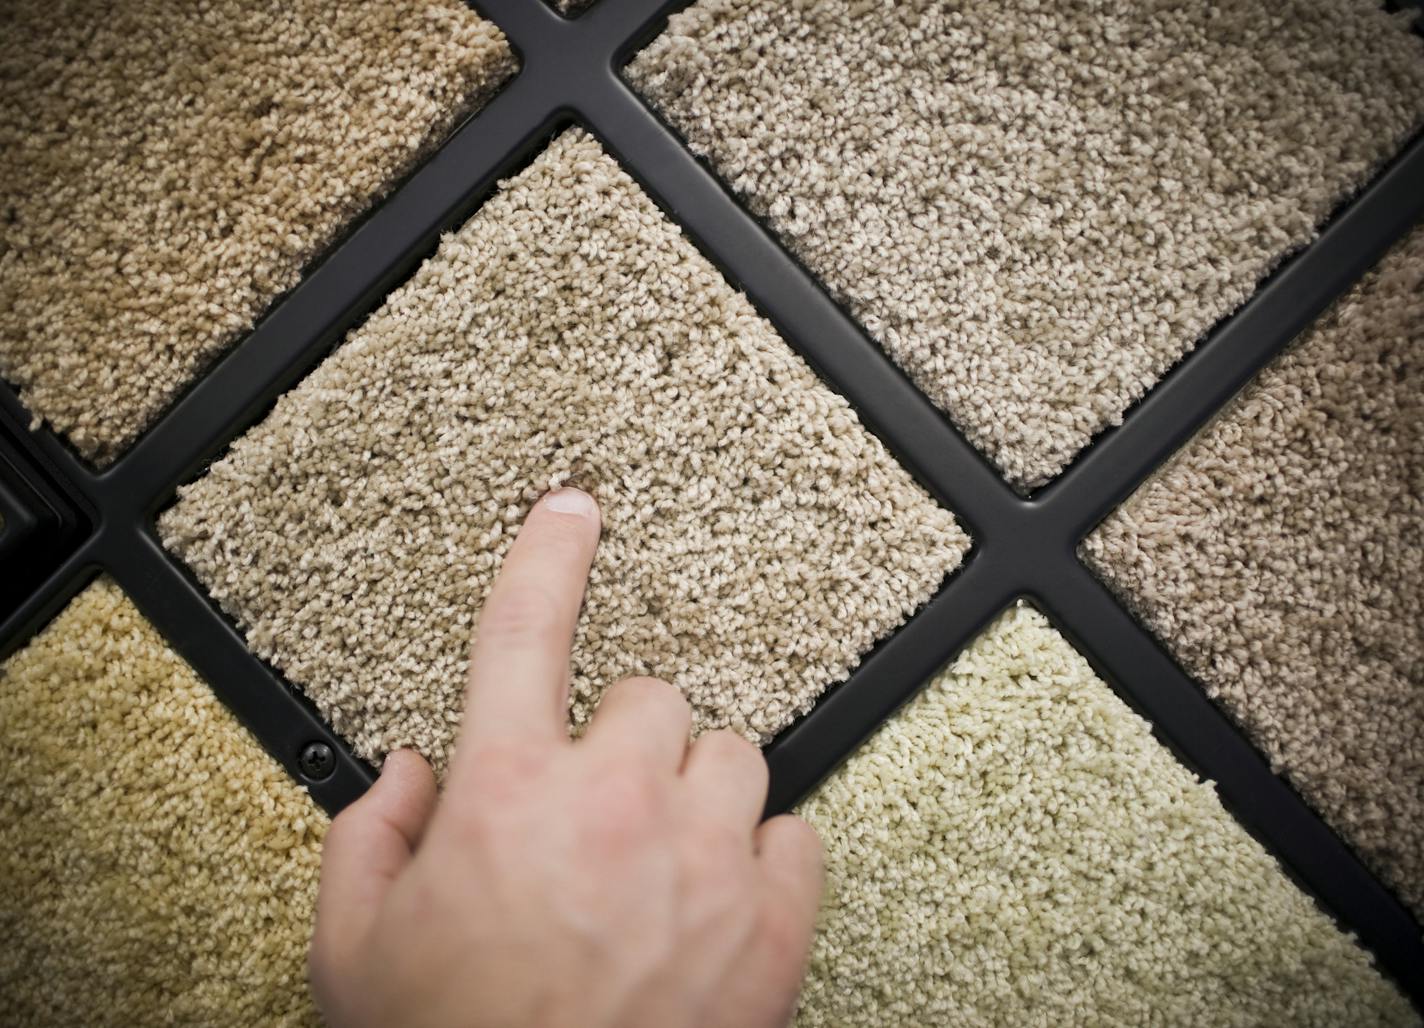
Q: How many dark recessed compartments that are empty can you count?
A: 1